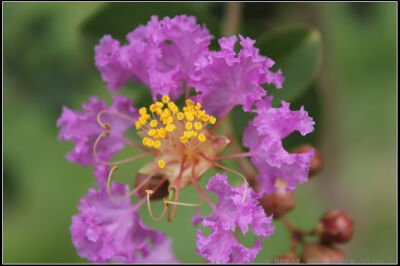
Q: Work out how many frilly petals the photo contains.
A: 6